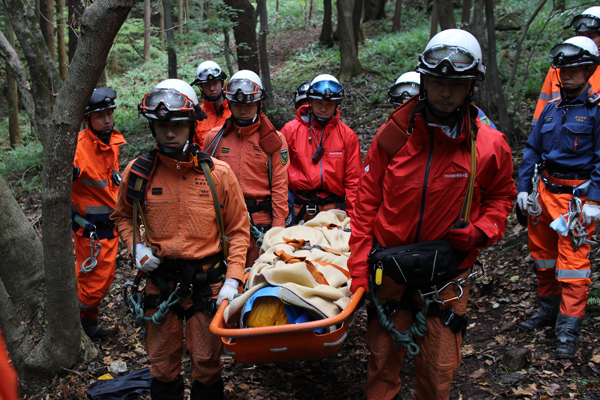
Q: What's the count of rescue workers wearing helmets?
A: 10